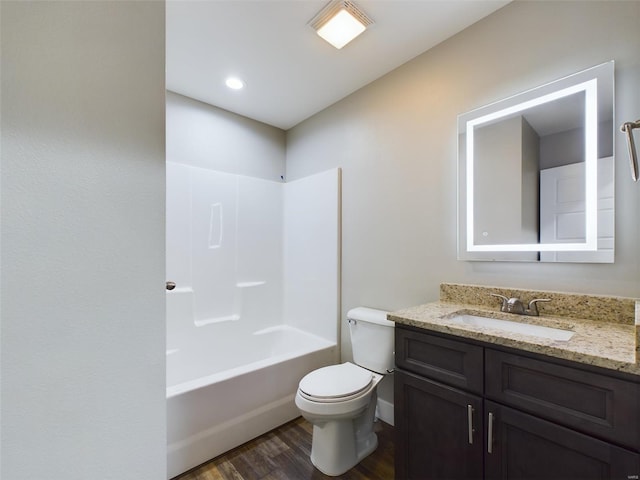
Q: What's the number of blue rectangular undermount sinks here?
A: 0